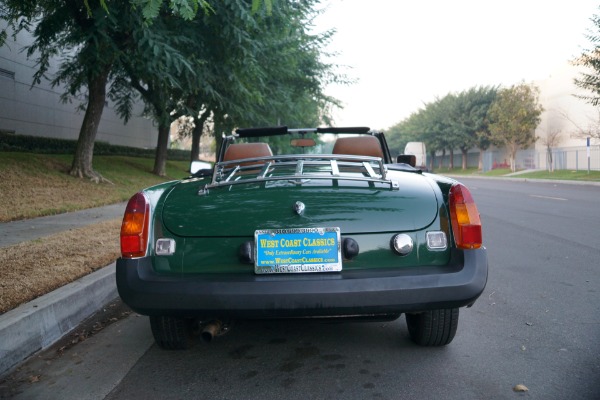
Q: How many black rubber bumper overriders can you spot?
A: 2